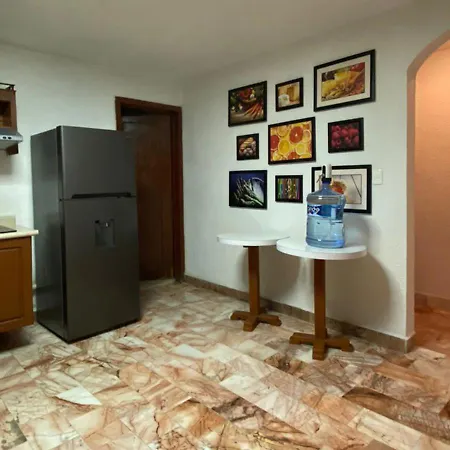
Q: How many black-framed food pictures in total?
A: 9